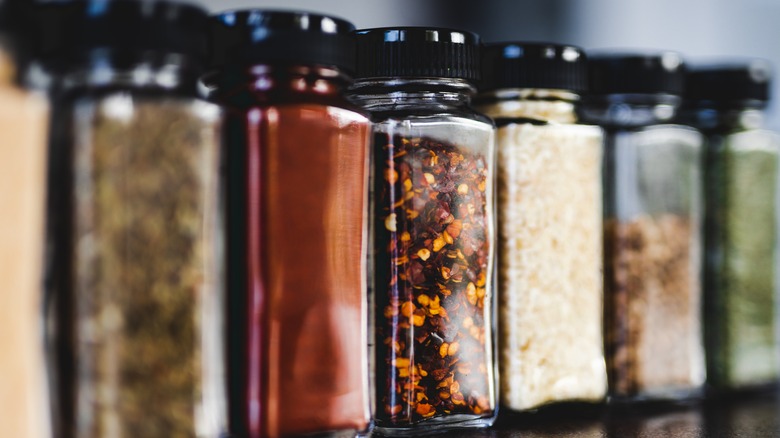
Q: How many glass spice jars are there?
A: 7